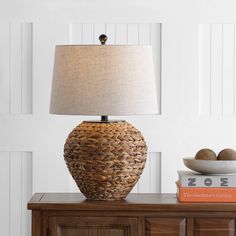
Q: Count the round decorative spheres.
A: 2